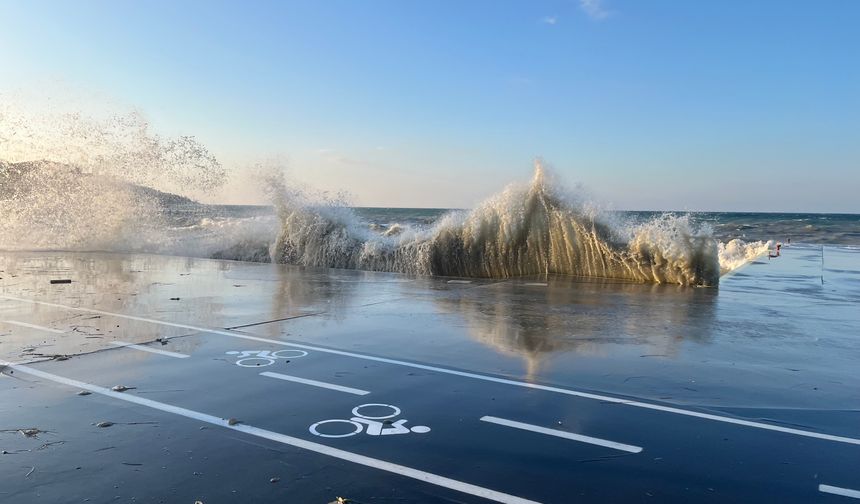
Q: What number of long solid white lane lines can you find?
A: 2